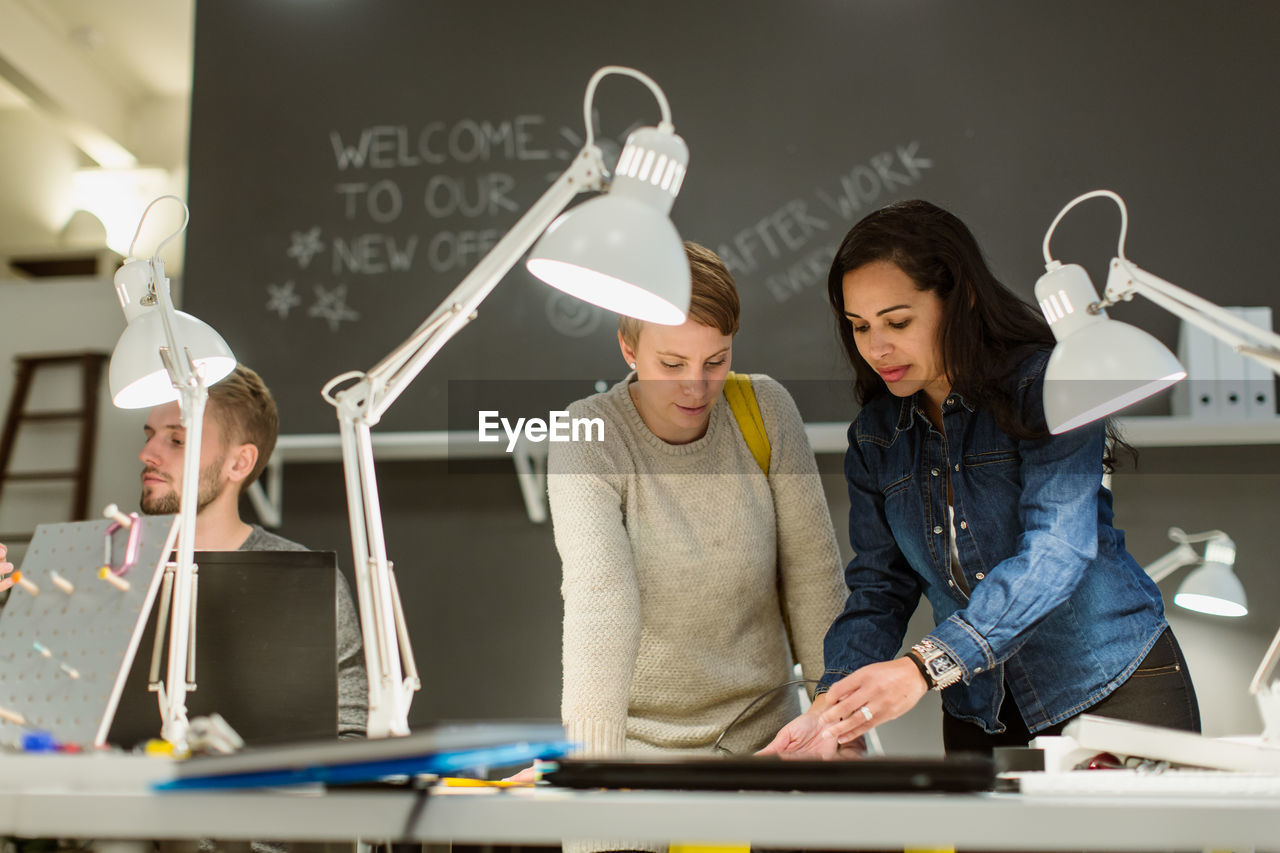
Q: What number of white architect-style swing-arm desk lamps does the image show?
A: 4